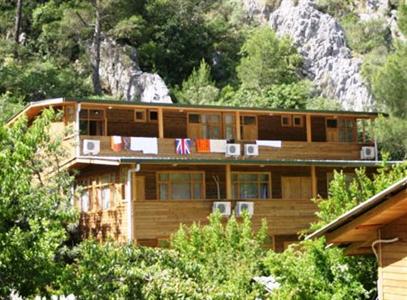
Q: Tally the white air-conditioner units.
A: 6